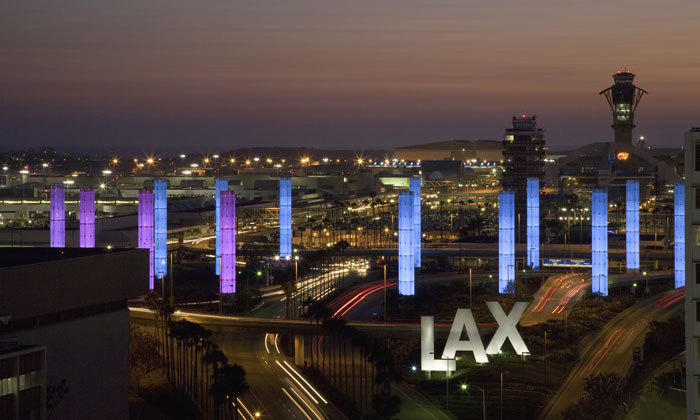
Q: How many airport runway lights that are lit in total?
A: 14